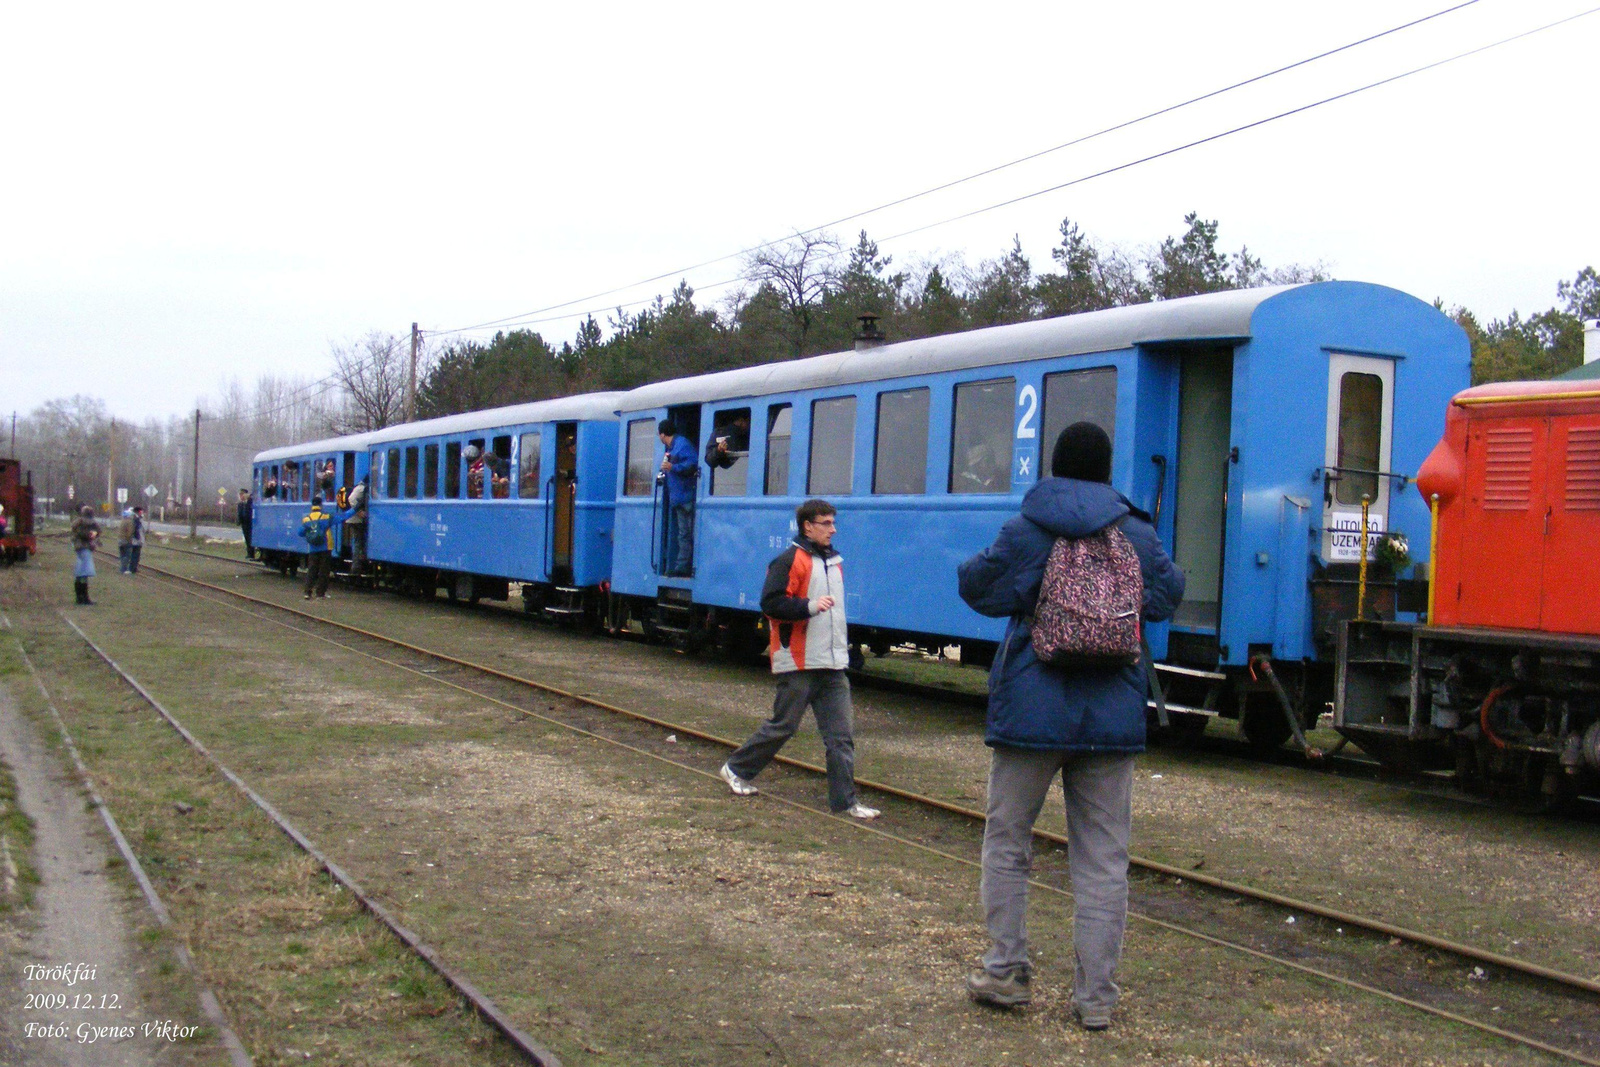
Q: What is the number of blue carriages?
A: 3